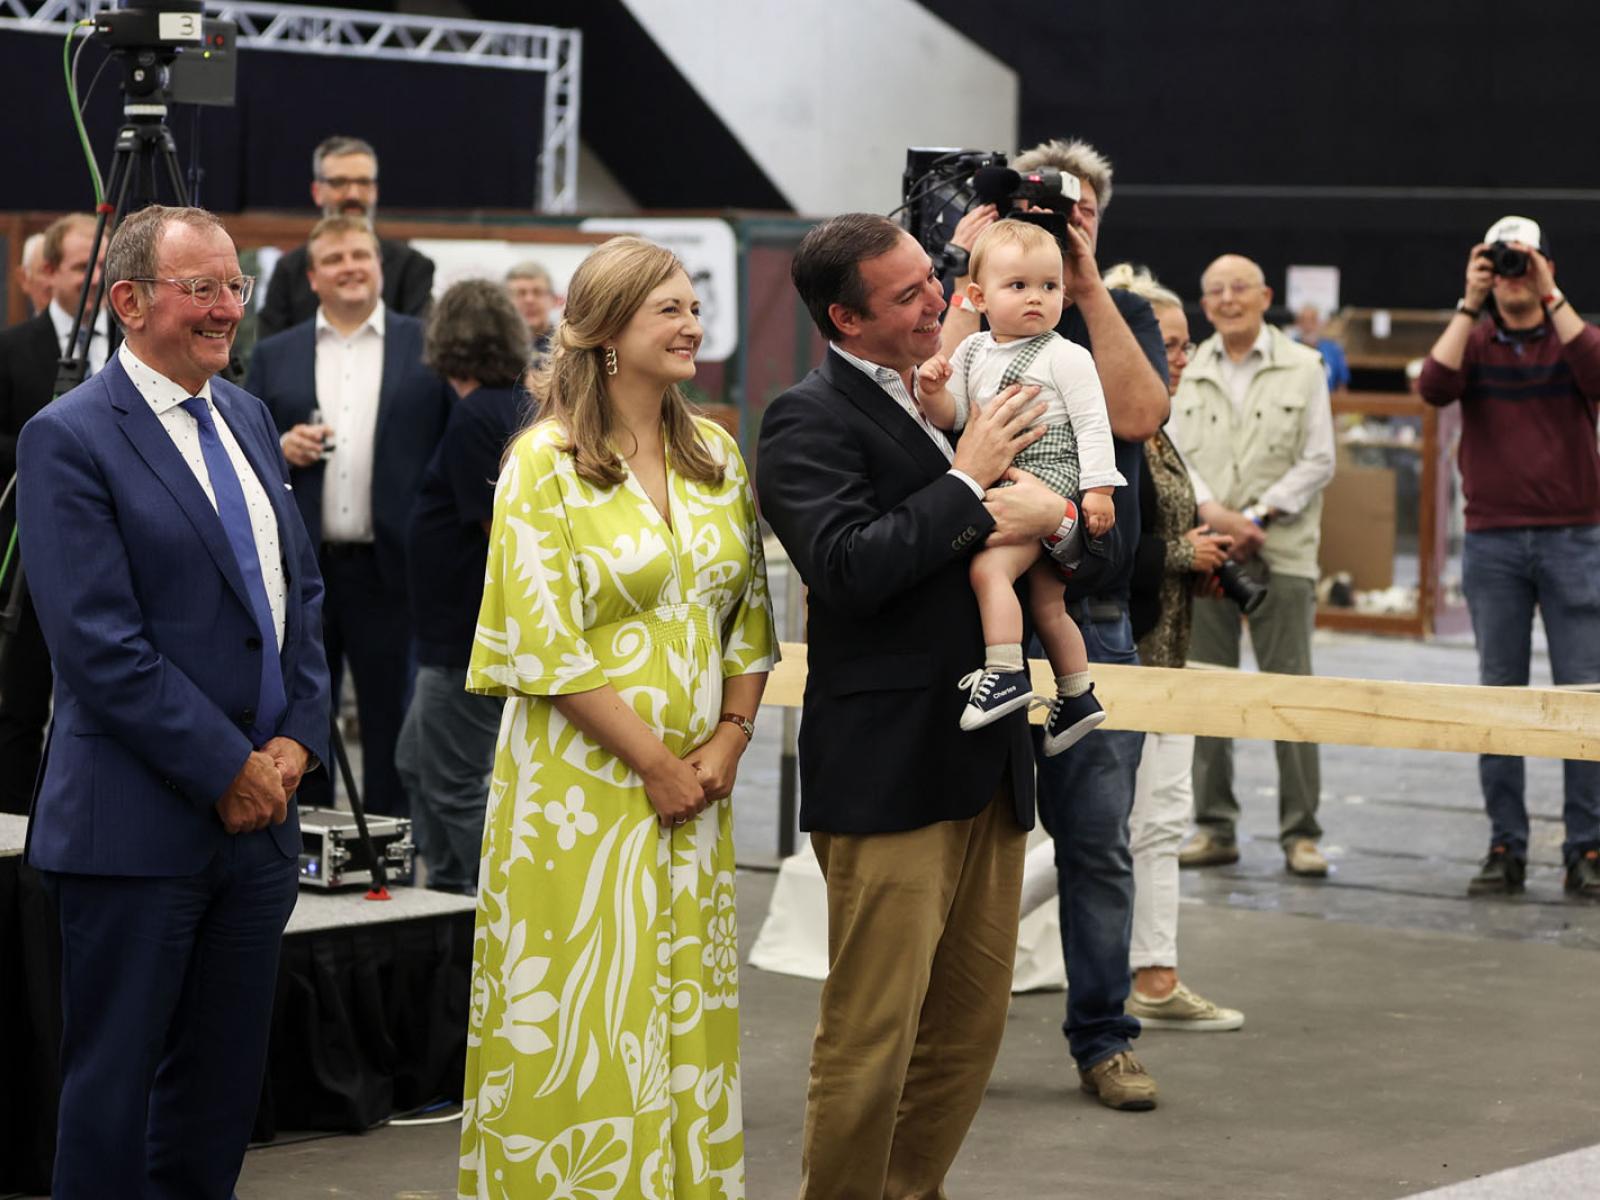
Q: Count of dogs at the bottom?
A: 0